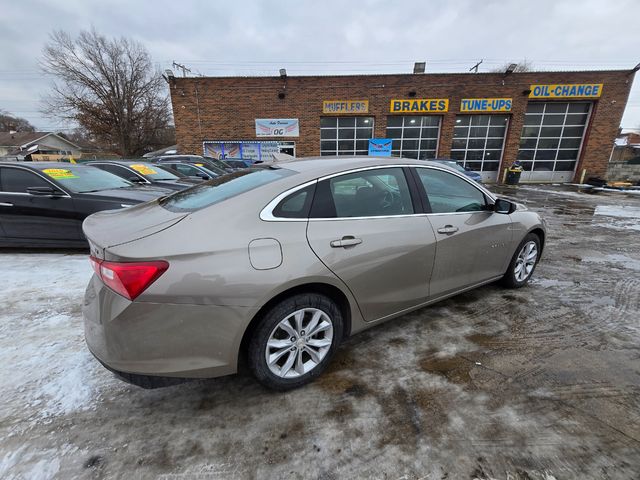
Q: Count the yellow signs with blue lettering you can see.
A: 4